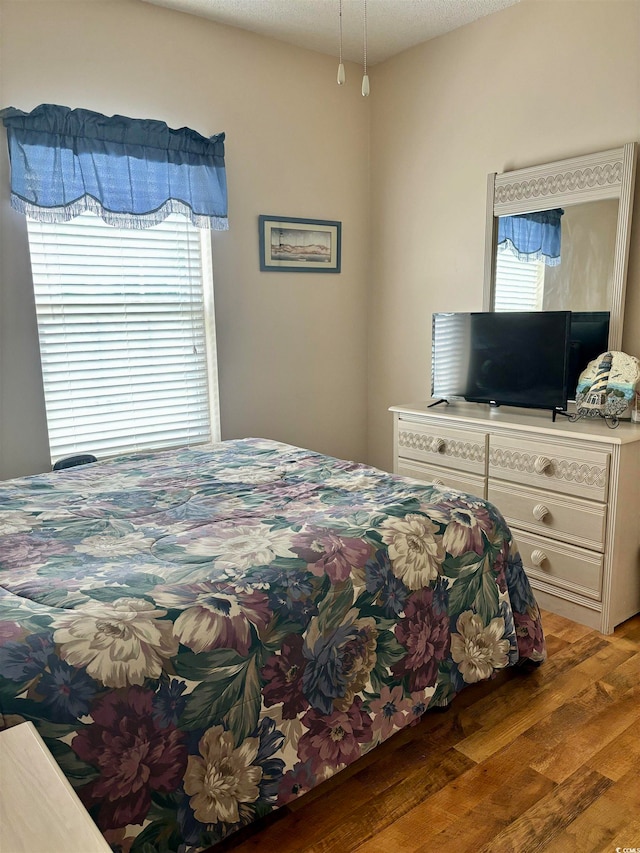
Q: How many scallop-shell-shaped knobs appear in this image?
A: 5